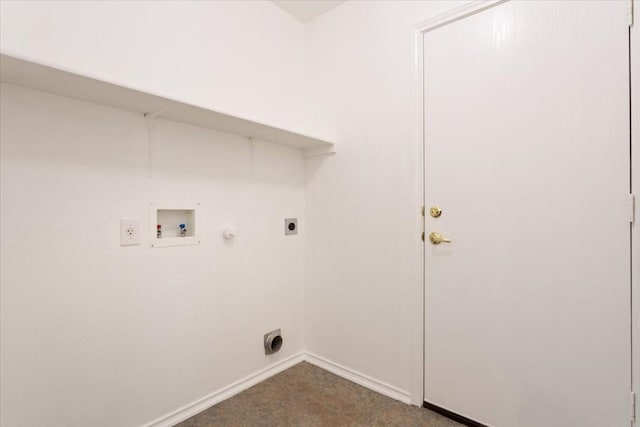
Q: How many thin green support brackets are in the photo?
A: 0